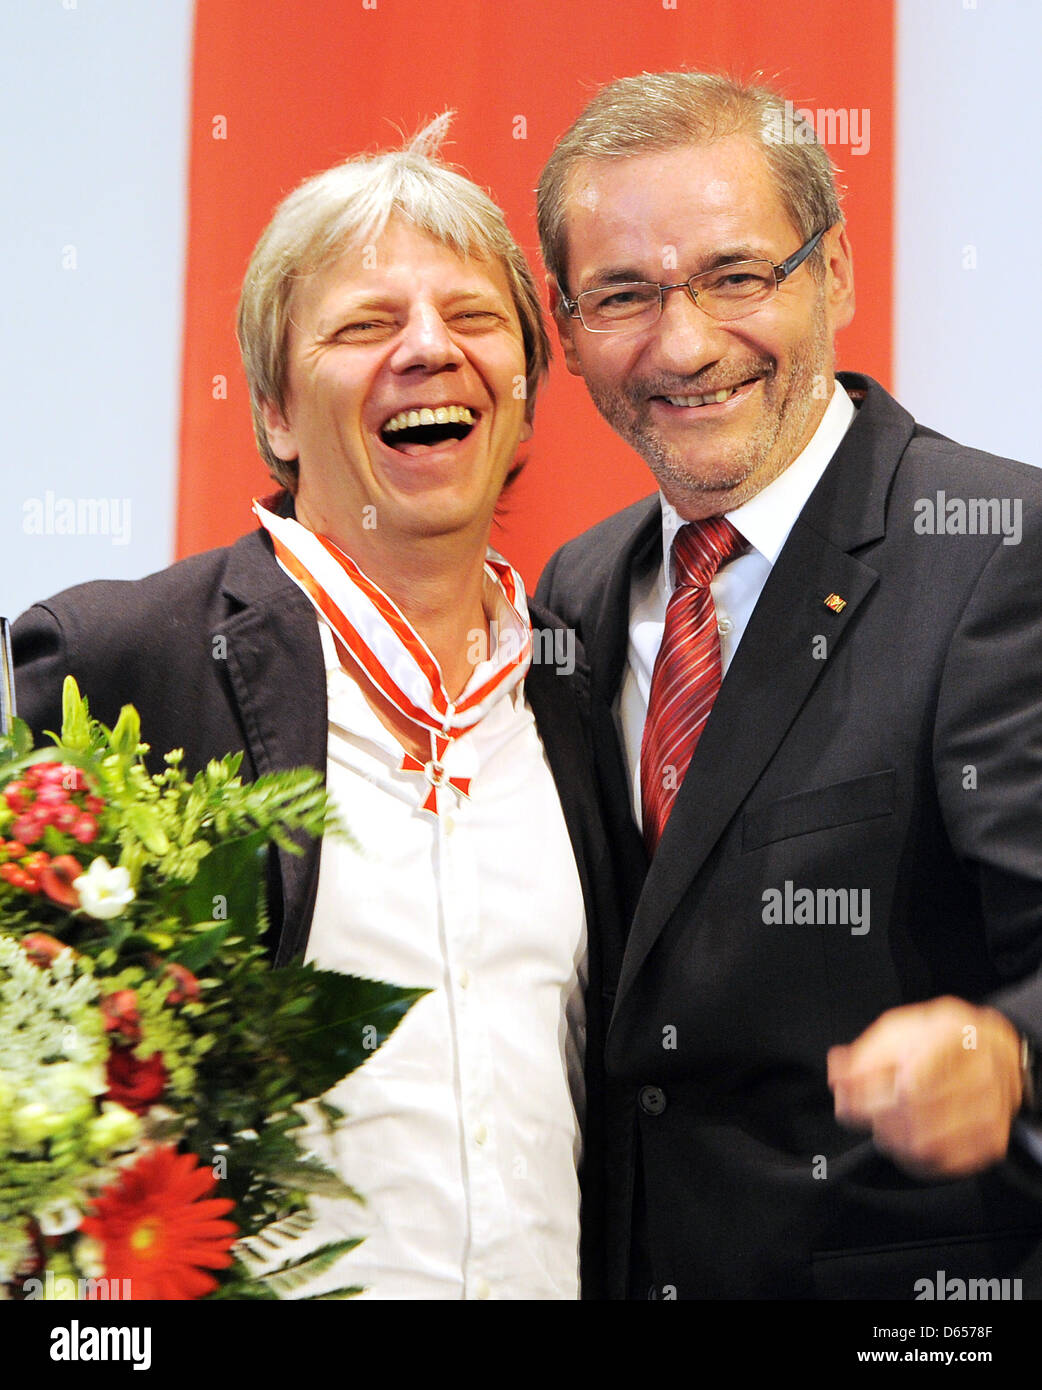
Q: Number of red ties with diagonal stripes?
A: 1